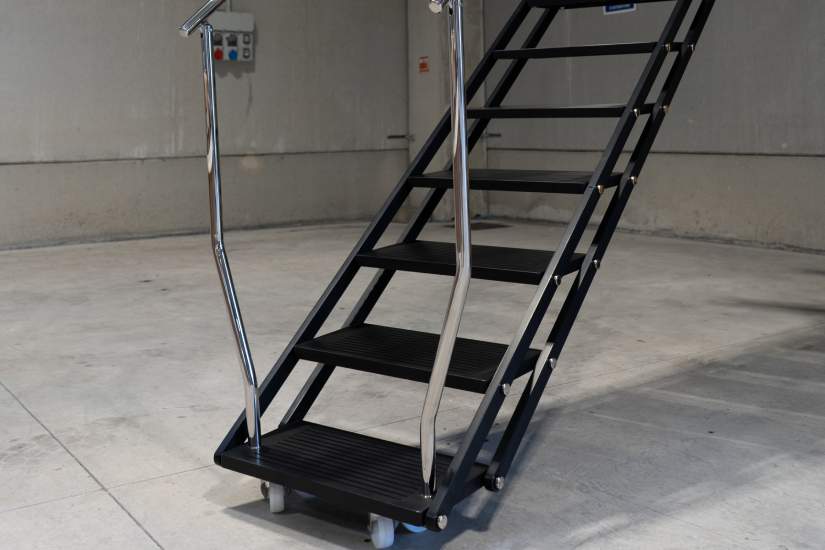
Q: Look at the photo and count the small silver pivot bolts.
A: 12